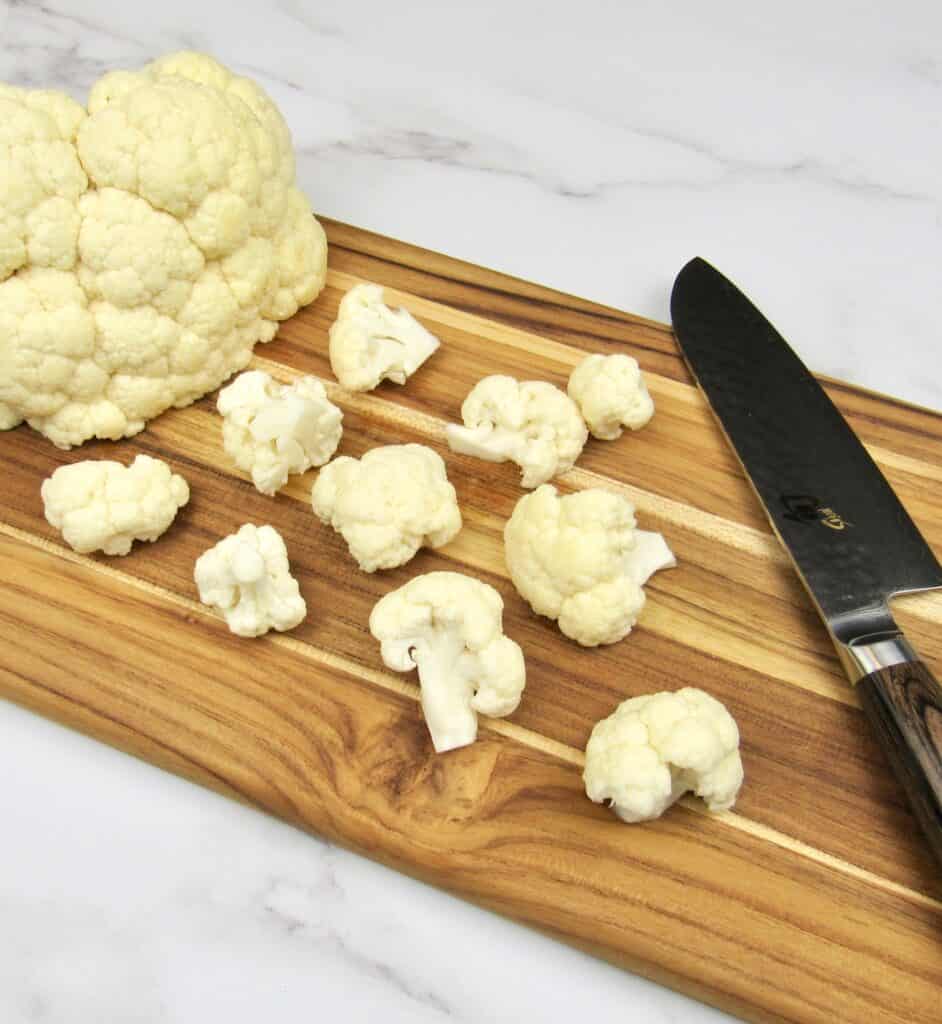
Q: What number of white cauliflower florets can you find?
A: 10